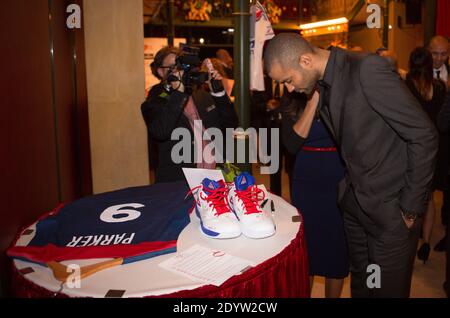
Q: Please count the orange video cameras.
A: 0